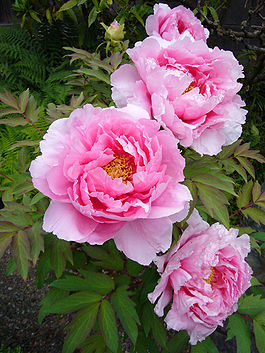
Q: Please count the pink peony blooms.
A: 4